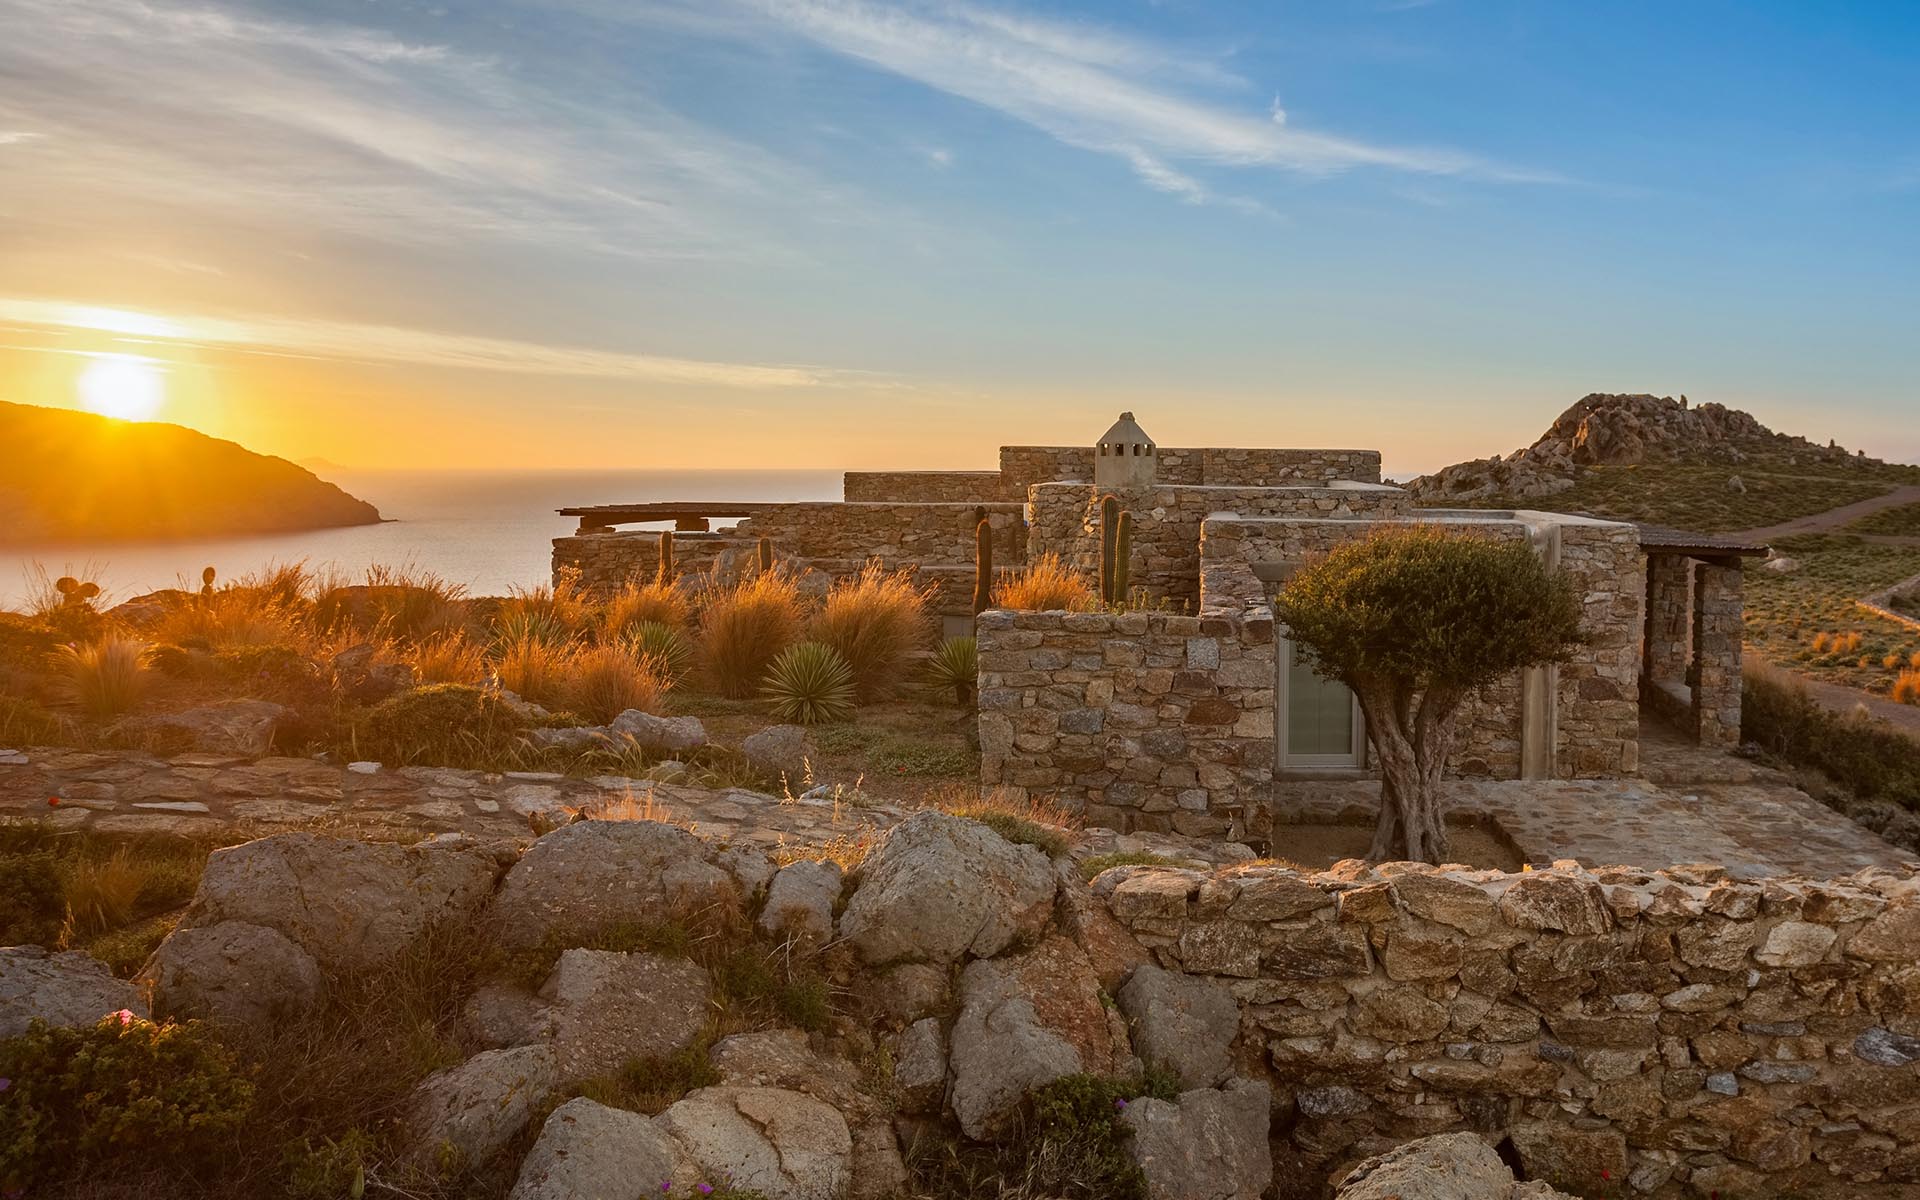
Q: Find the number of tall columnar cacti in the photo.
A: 5